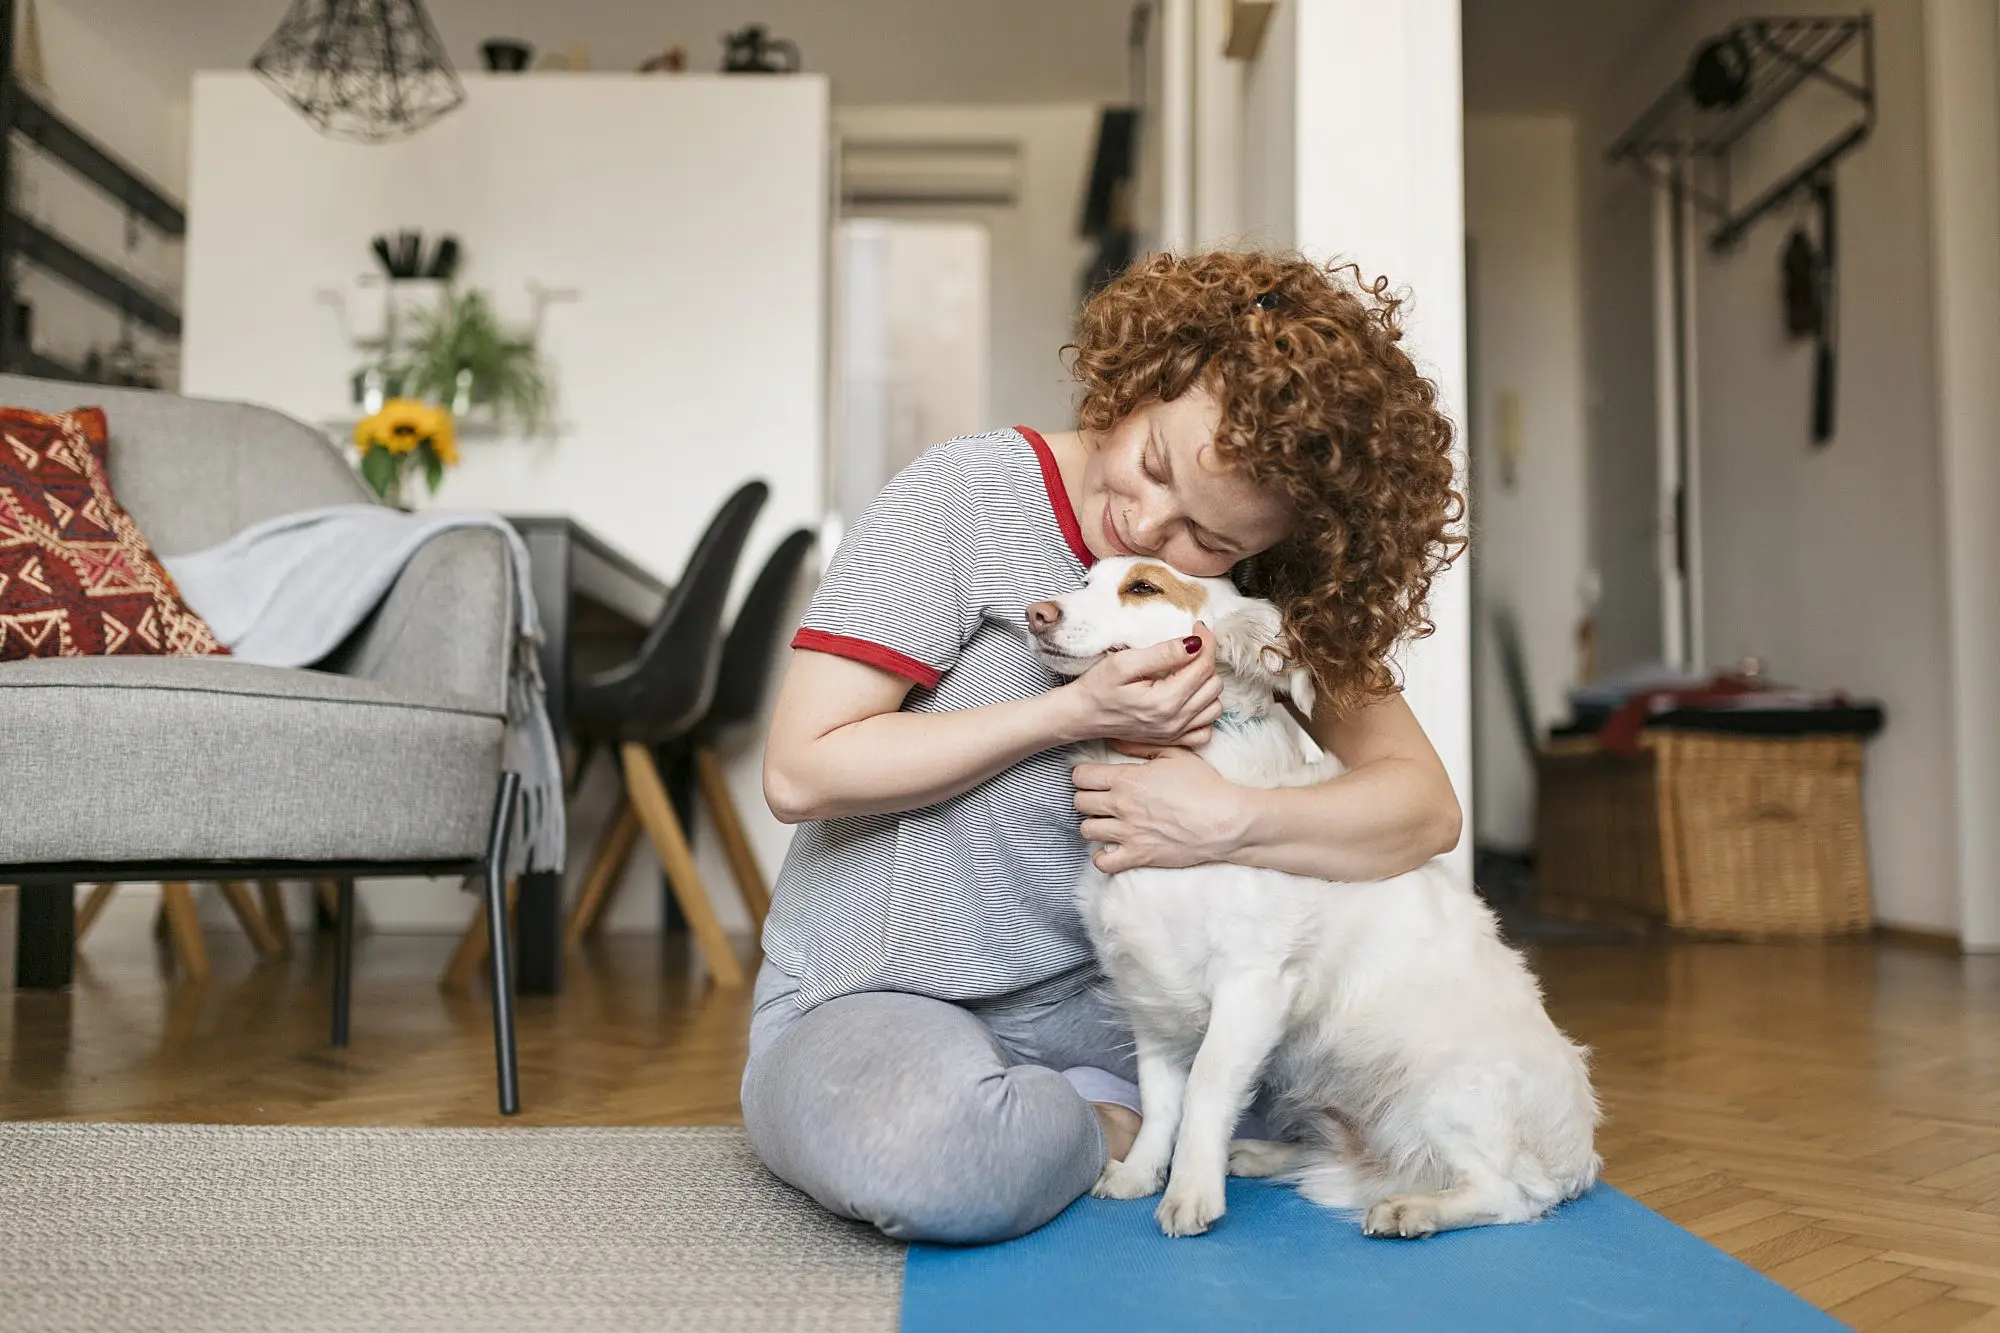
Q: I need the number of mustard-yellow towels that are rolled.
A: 0